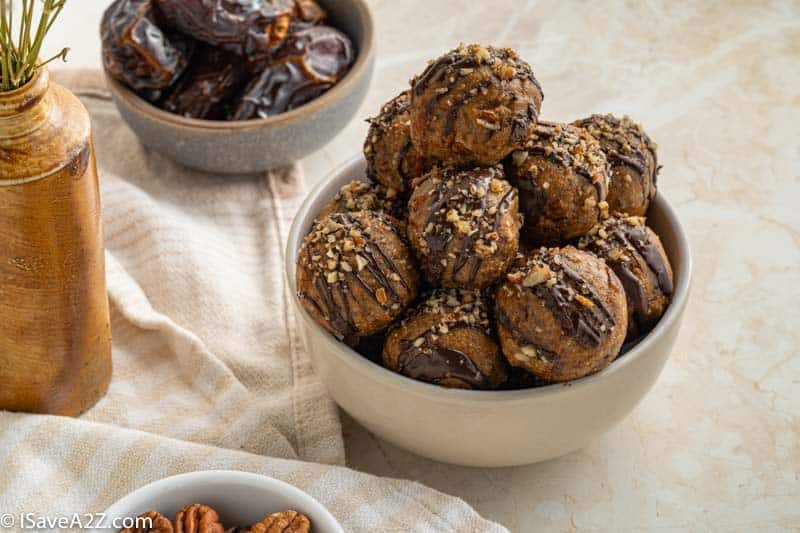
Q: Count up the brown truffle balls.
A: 10